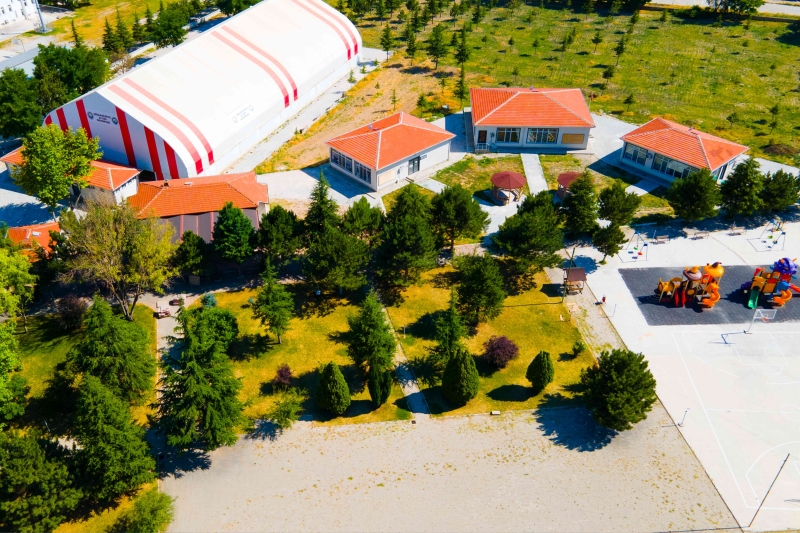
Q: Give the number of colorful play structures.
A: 2